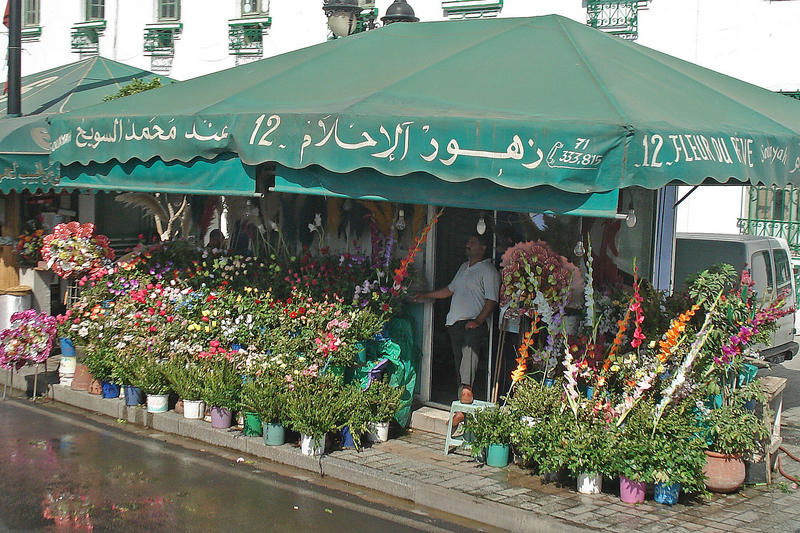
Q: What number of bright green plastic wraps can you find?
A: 1